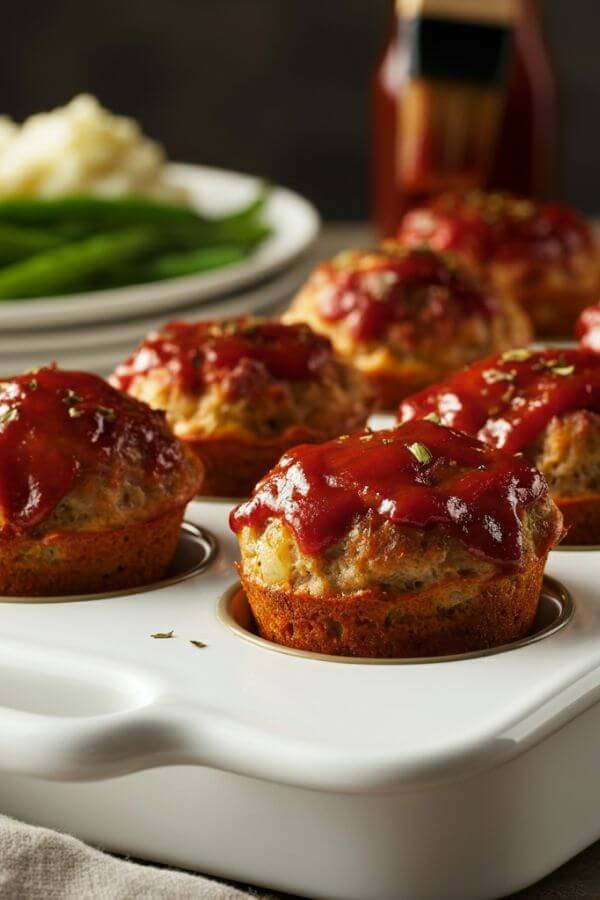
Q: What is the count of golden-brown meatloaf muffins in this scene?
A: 7